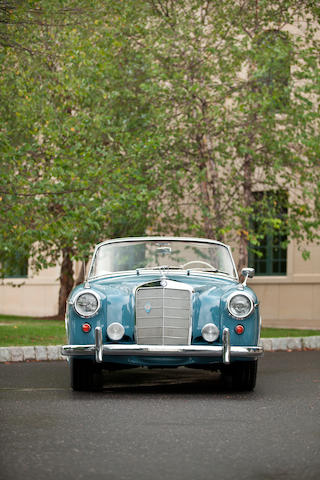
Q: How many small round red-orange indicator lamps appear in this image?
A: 2